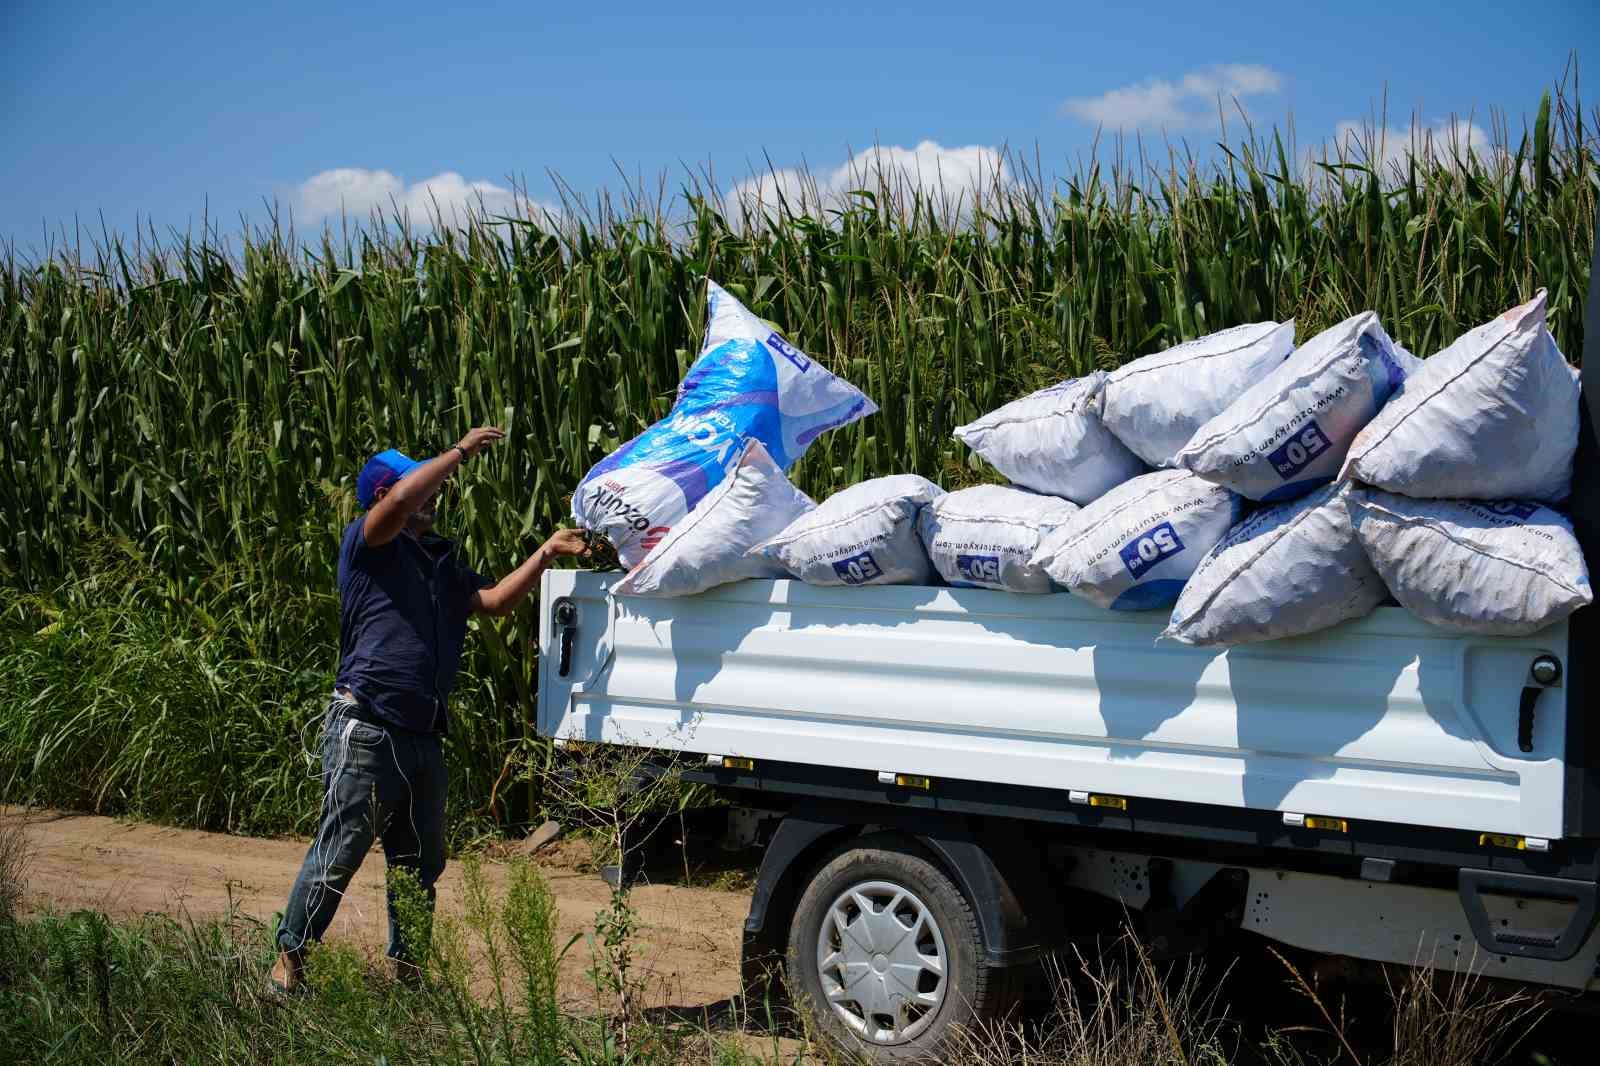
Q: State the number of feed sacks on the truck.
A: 11